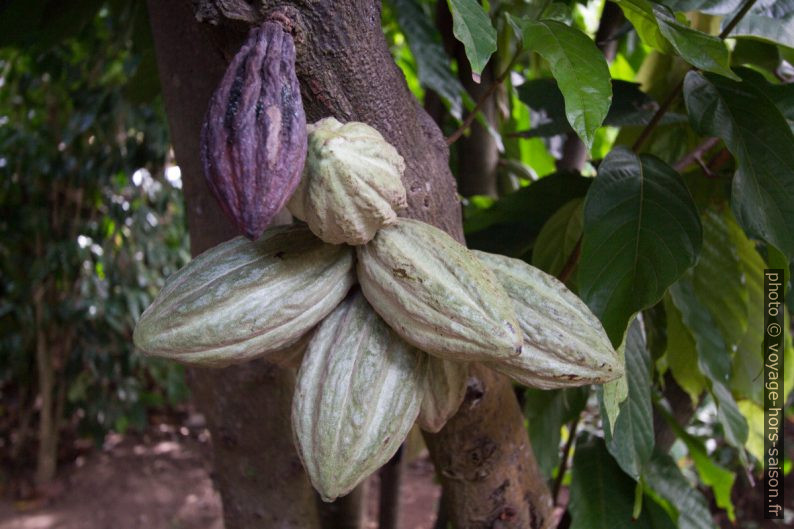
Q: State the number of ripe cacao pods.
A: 1